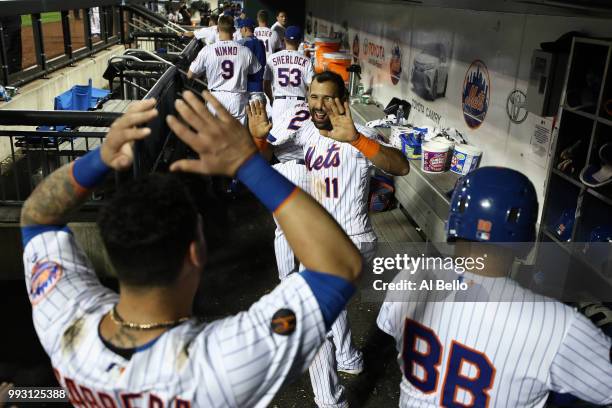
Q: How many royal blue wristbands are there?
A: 2